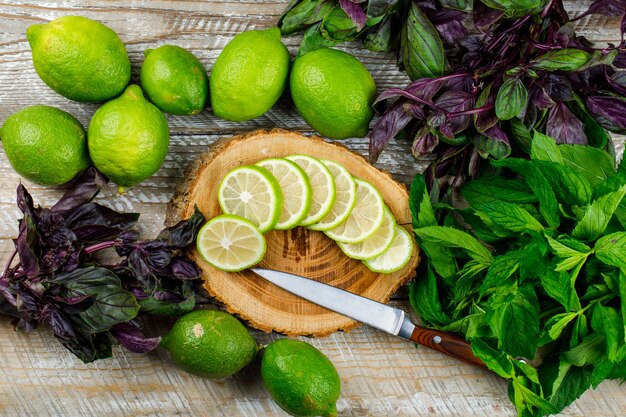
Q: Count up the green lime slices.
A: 8